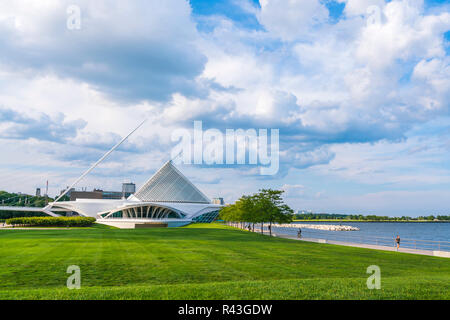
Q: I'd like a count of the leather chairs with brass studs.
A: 0